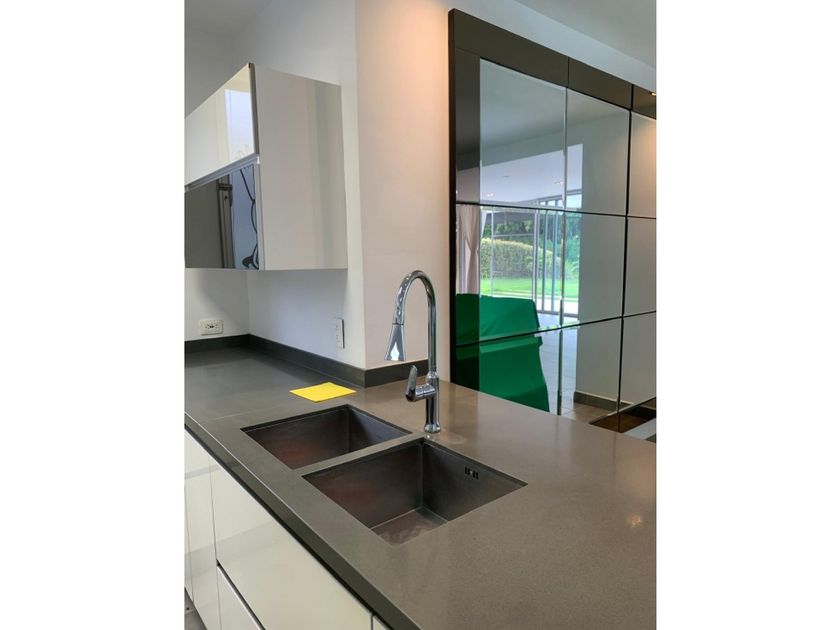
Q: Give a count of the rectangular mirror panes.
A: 9